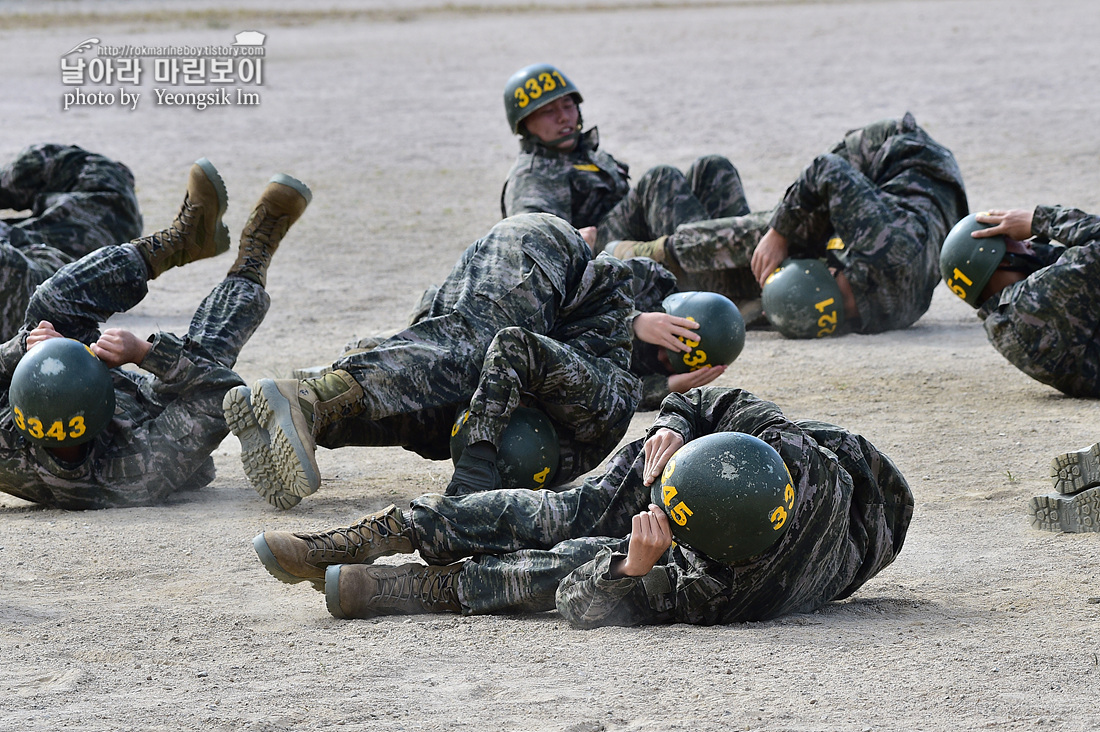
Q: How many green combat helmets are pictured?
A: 7